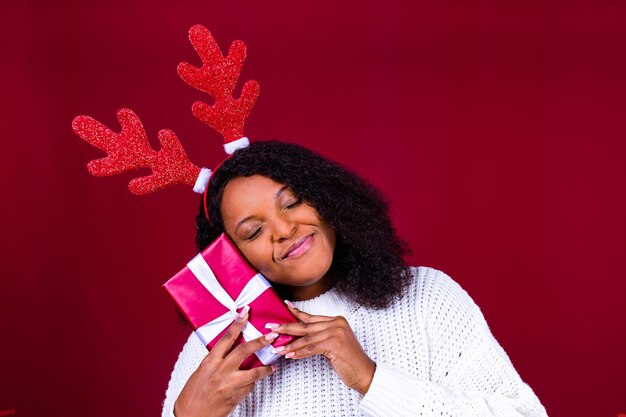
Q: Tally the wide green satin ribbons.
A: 0